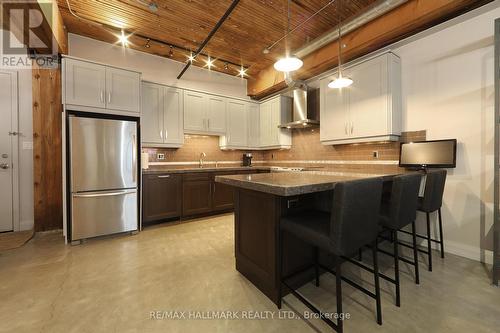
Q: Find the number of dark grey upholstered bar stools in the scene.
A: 3